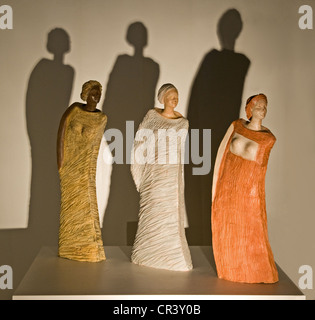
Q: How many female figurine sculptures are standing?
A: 3